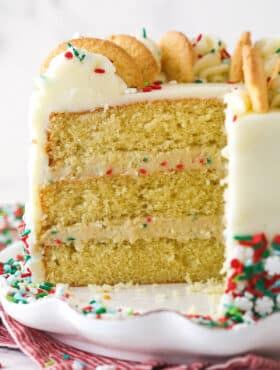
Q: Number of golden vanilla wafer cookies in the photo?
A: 5